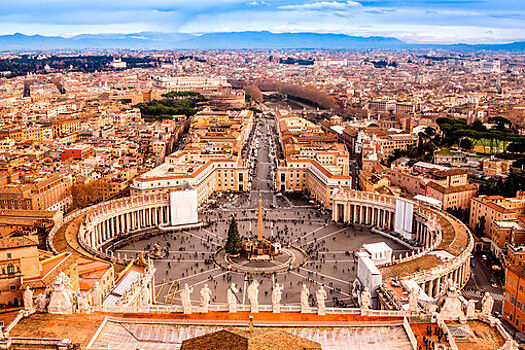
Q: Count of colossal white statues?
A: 13